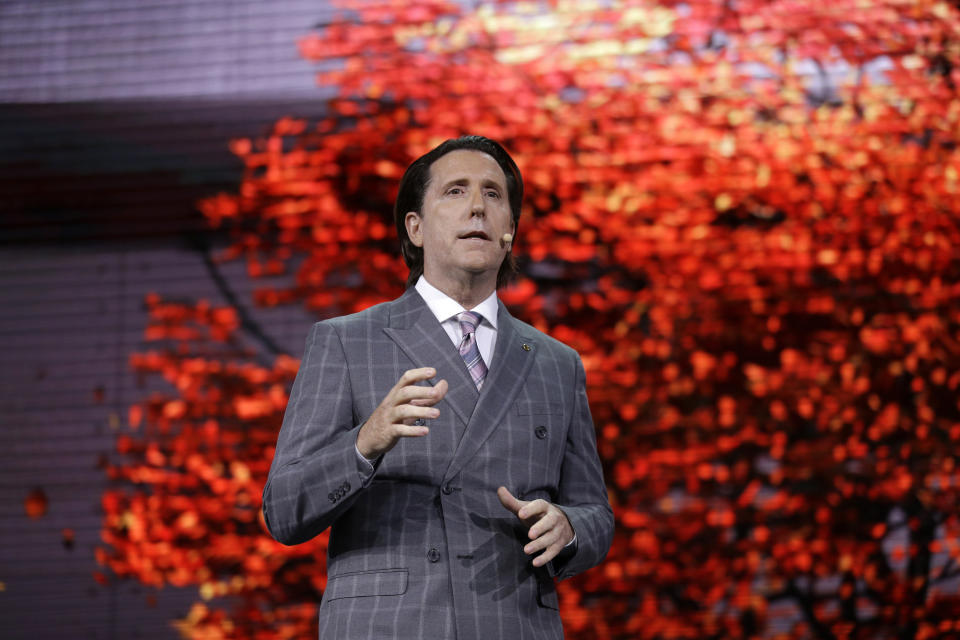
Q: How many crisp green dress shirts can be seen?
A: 0